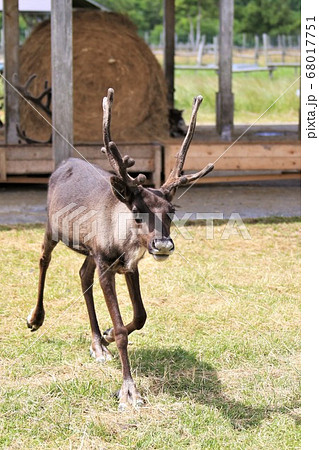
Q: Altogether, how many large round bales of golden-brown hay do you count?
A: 1